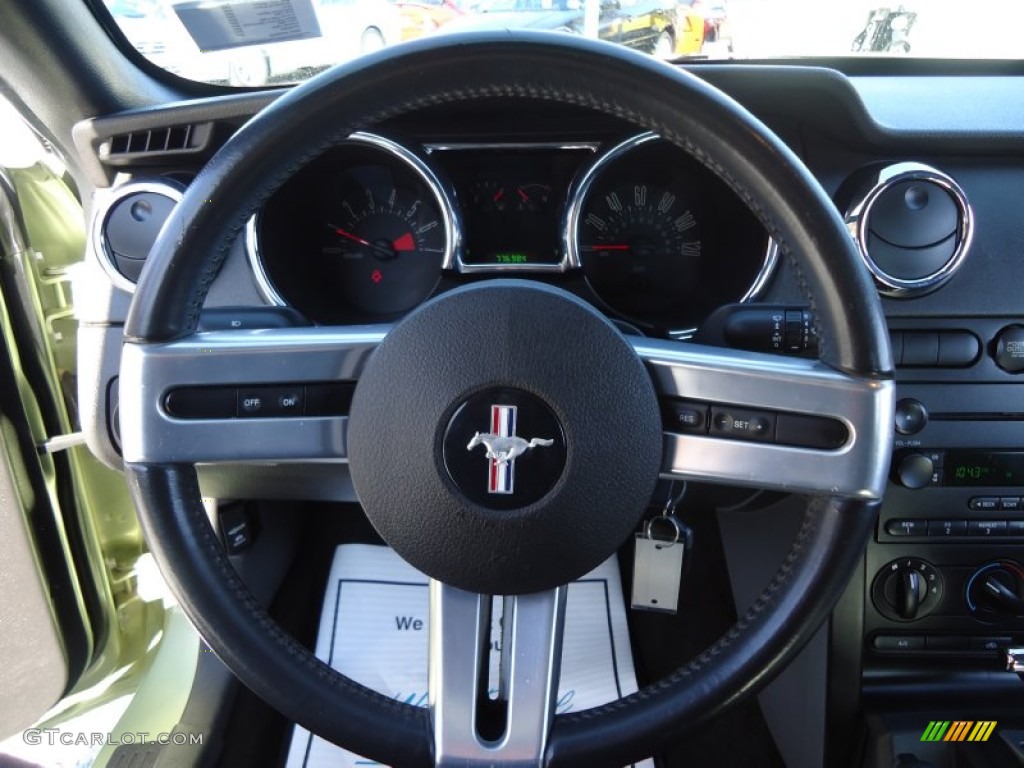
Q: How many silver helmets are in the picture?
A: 0